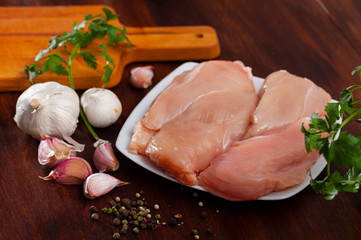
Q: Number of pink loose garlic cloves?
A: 5